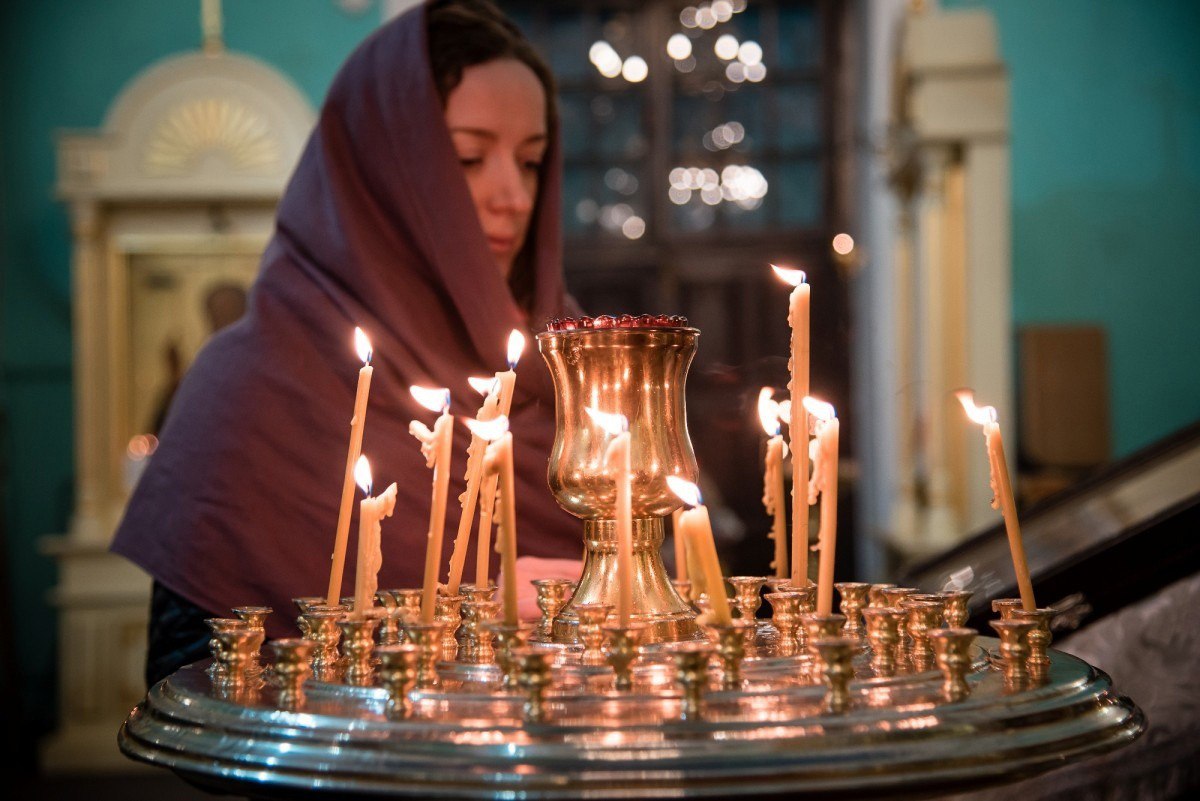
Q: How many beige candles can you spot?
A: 13